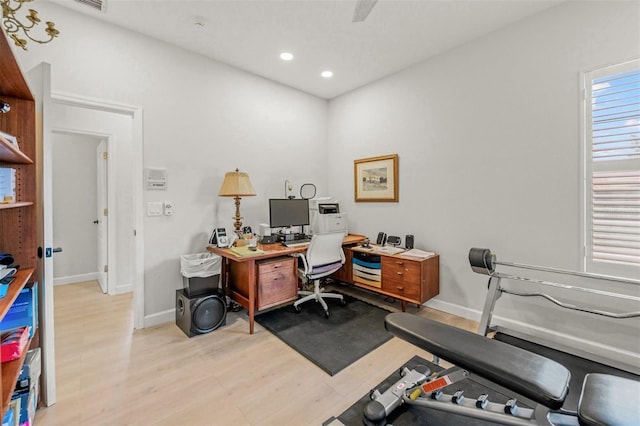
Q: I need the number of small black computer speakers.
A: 3